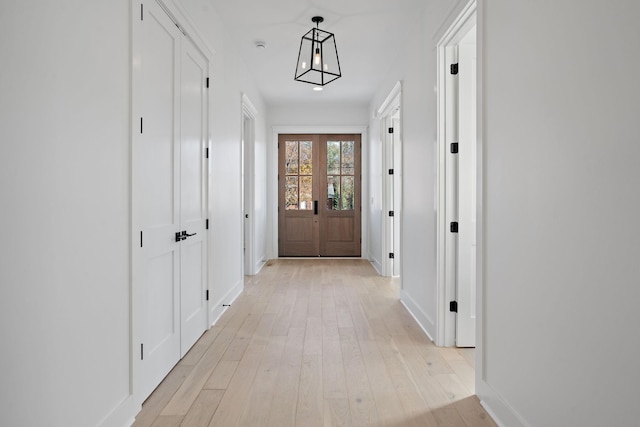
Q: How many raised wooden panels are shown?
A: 2